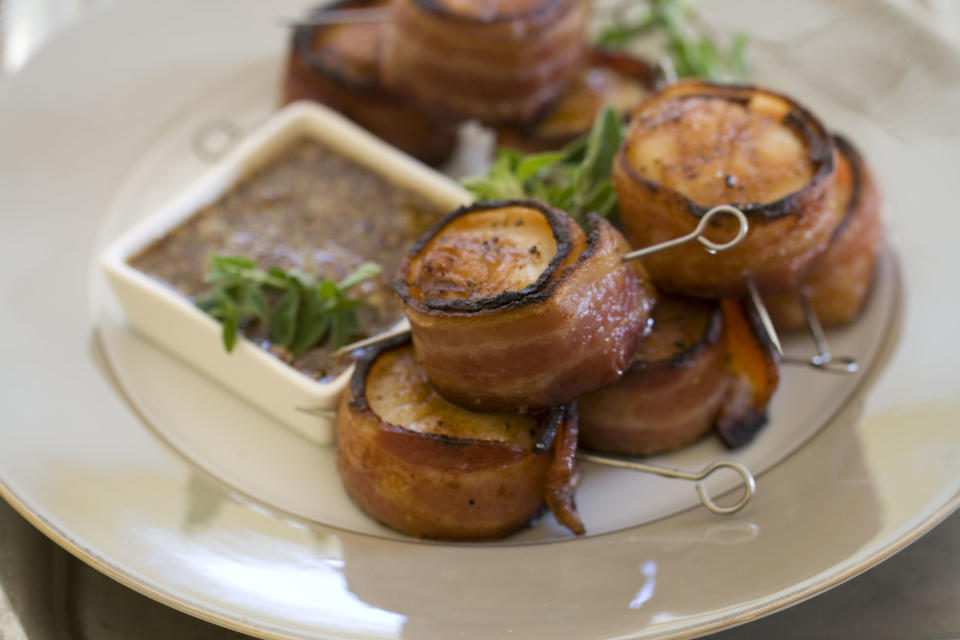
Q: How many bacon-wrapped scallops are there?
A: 8